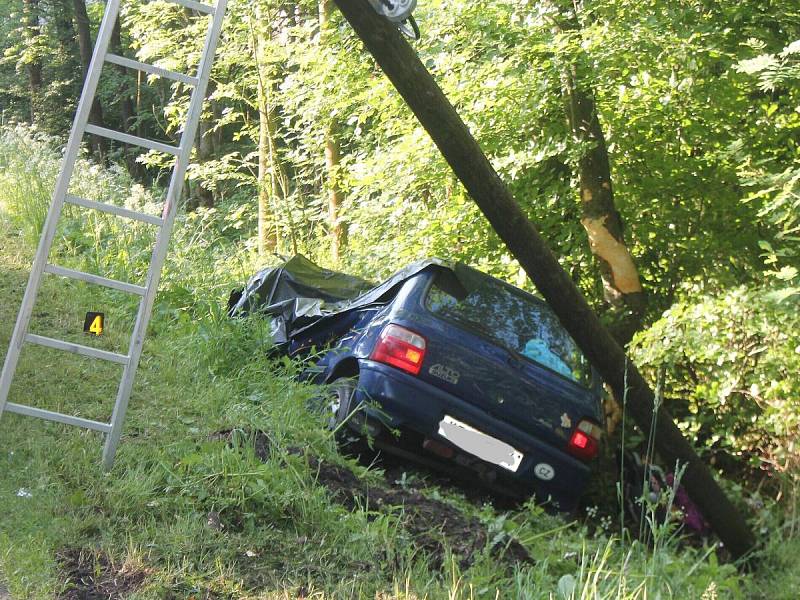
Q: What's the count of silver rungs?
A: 7